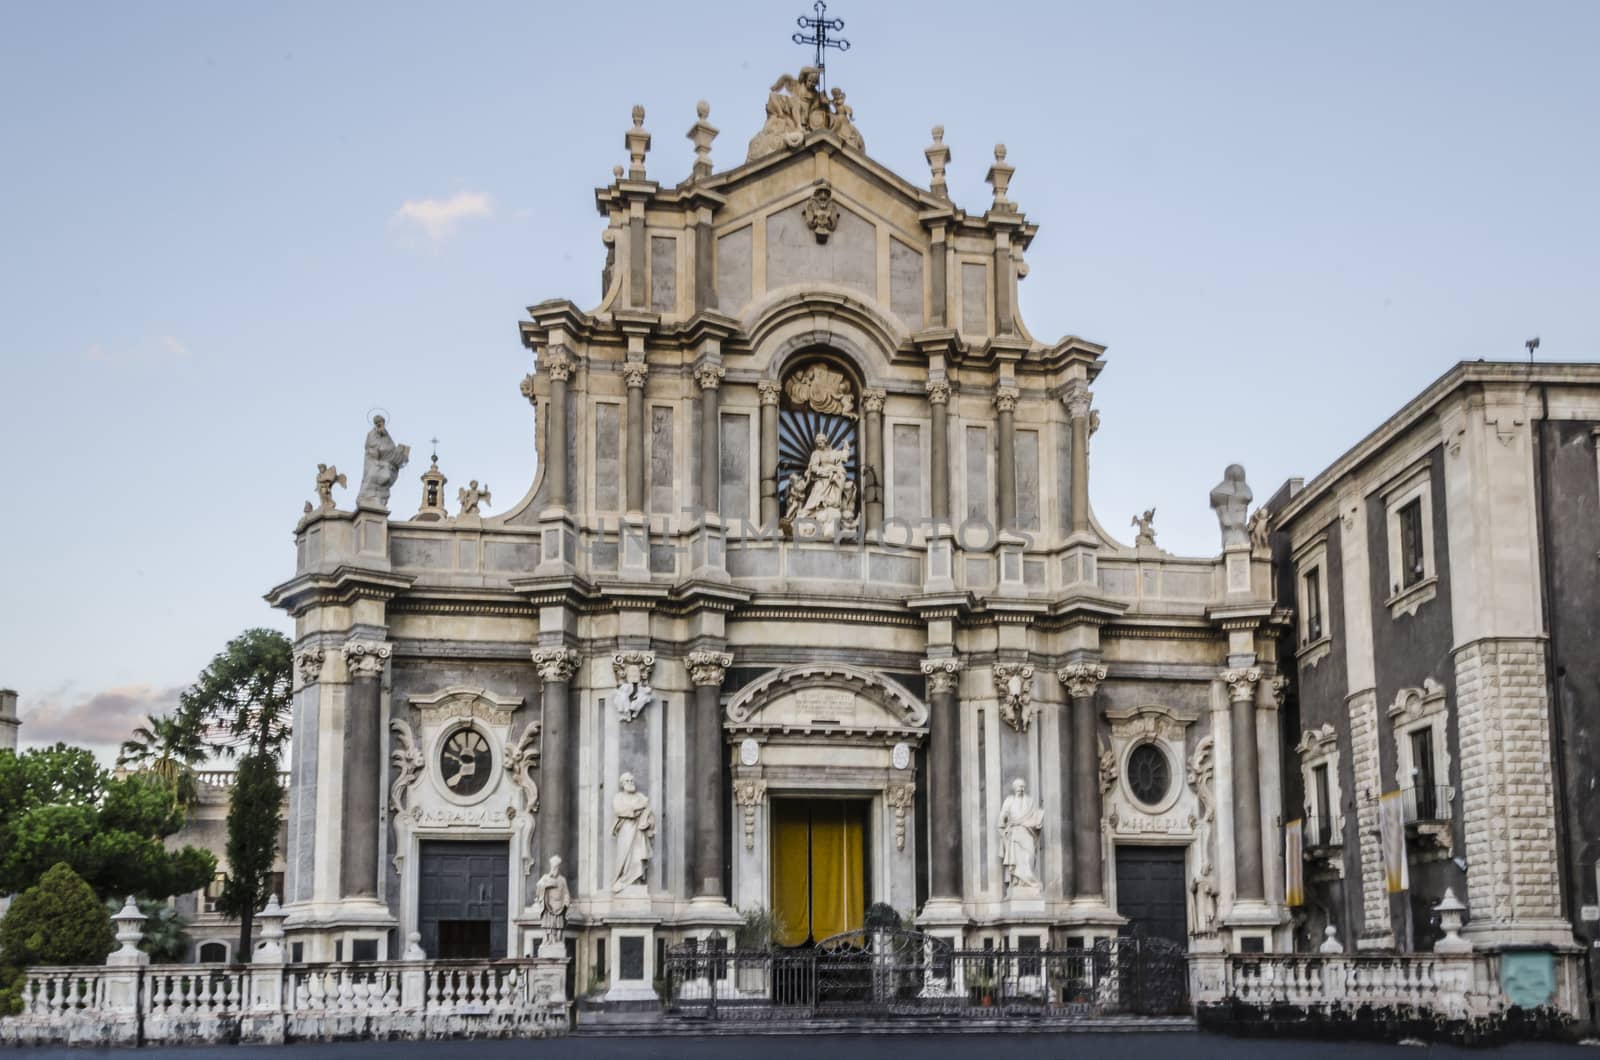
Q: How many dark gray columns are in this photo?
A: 6